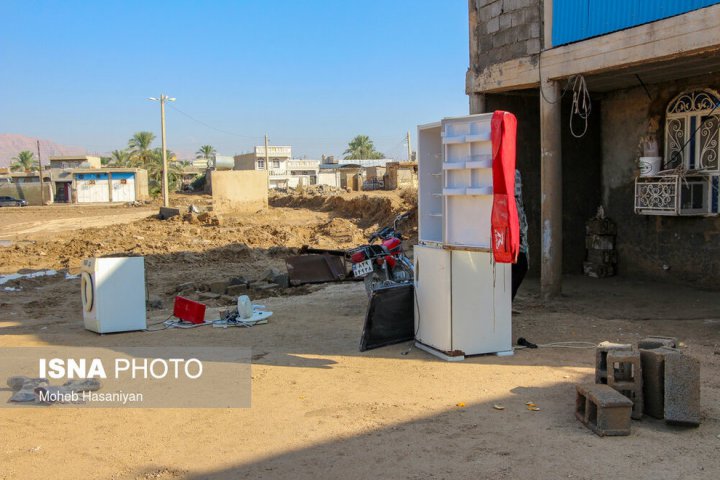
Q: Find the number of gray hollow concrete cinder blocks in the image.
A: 6